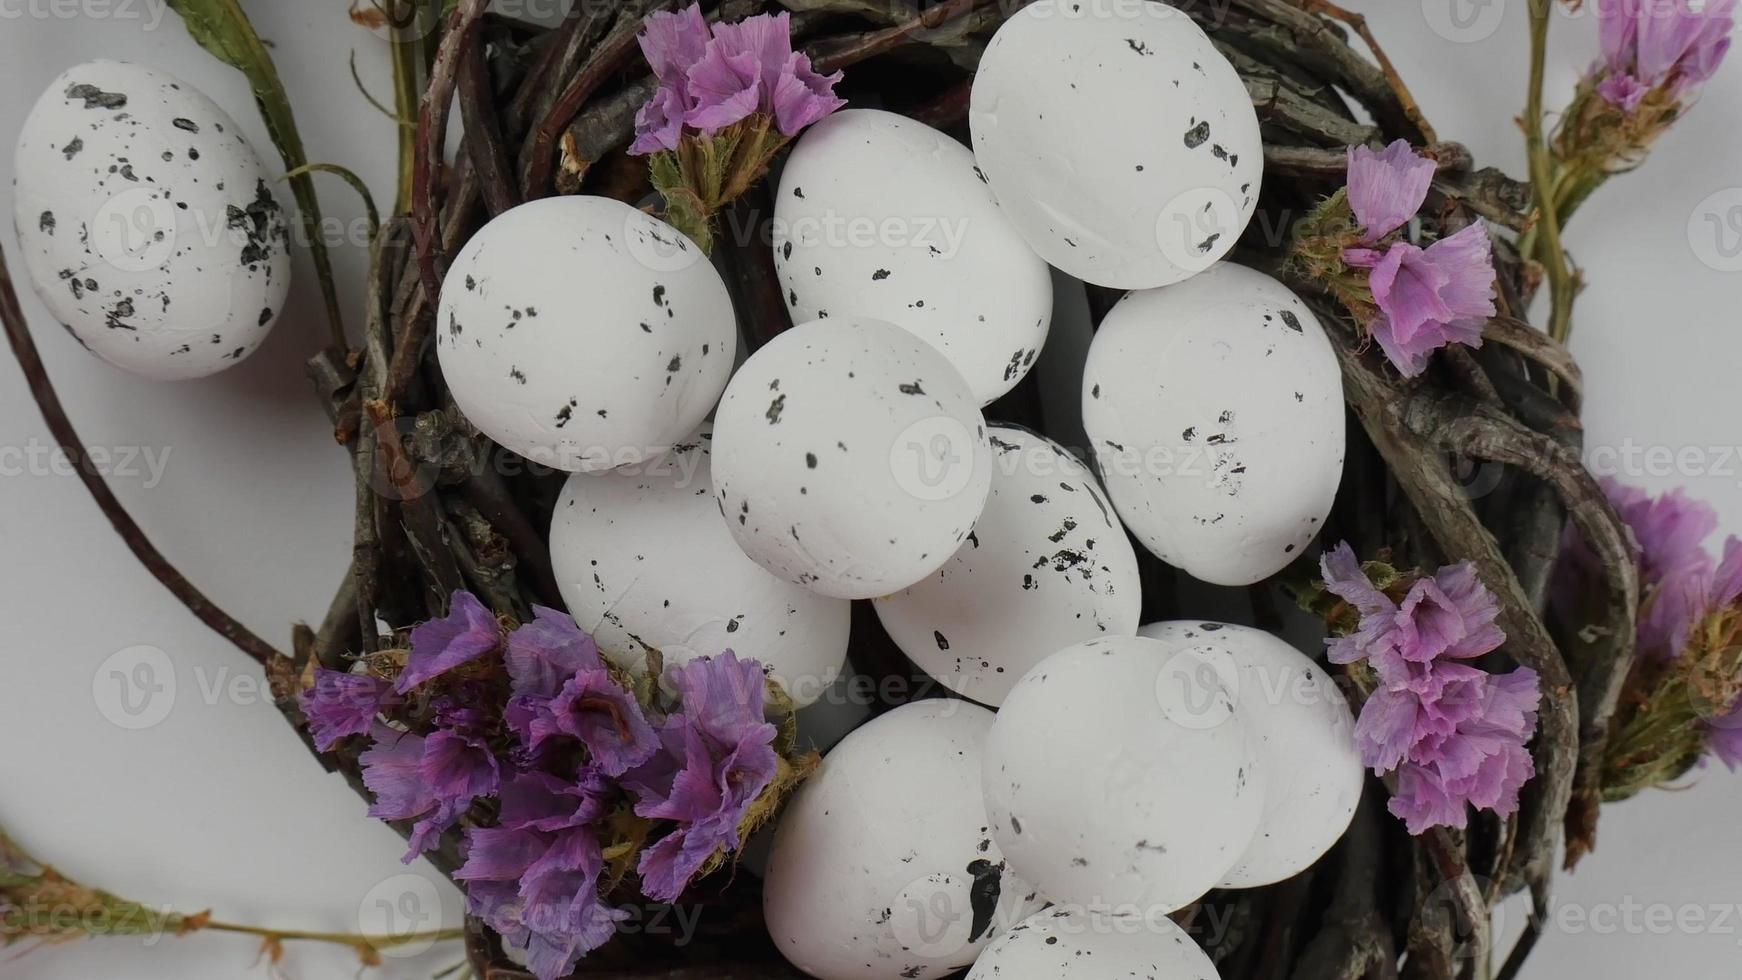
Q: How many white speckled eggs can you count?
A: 12